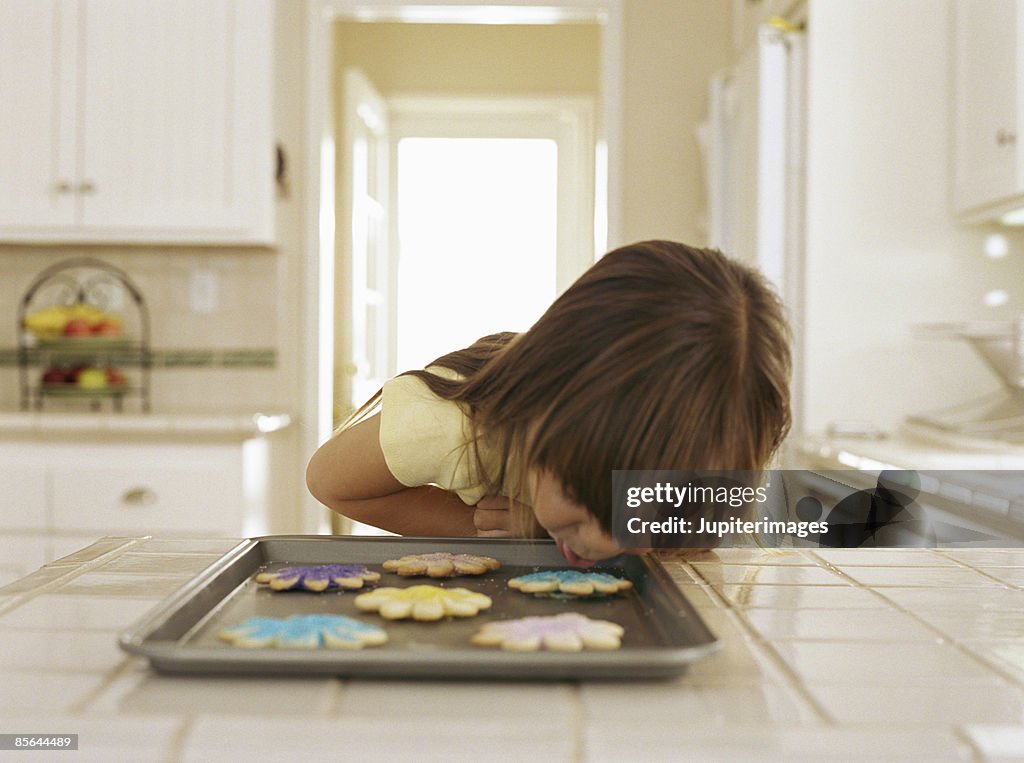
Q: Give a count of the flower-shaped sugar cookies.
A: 6